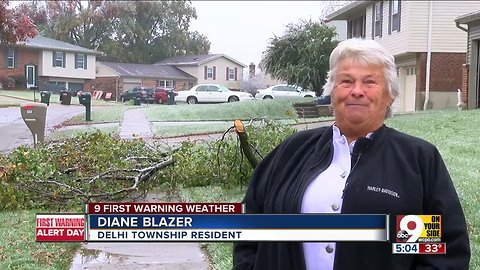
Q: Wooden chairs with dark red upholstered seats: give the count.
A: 0